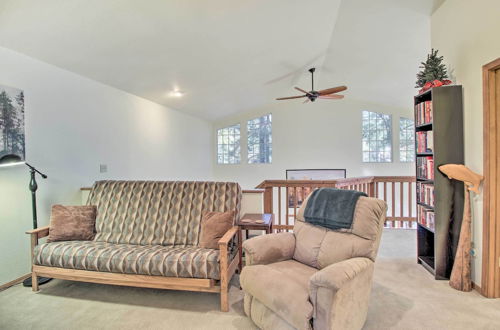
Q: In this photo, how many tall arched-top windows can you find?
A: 4